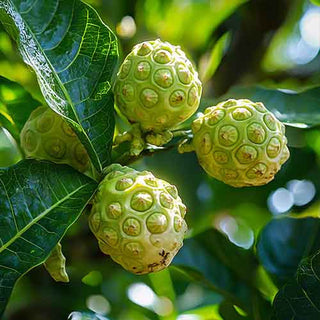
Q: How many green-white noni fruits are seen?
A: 4